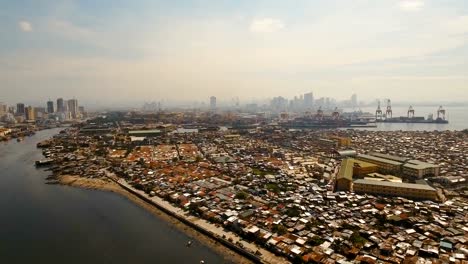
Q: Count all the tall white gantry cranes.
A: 4